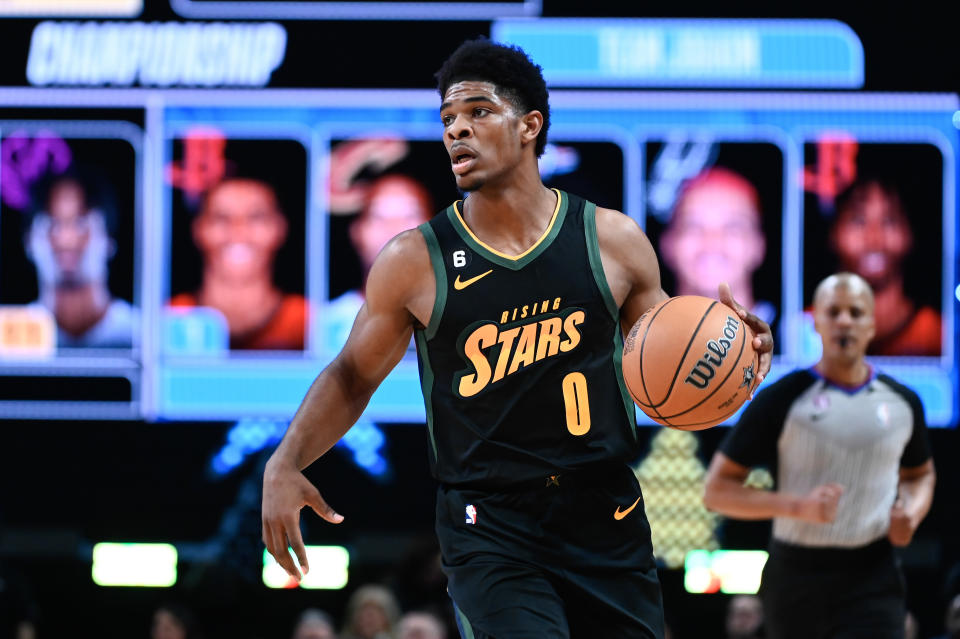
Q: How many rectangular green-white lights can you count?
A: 3